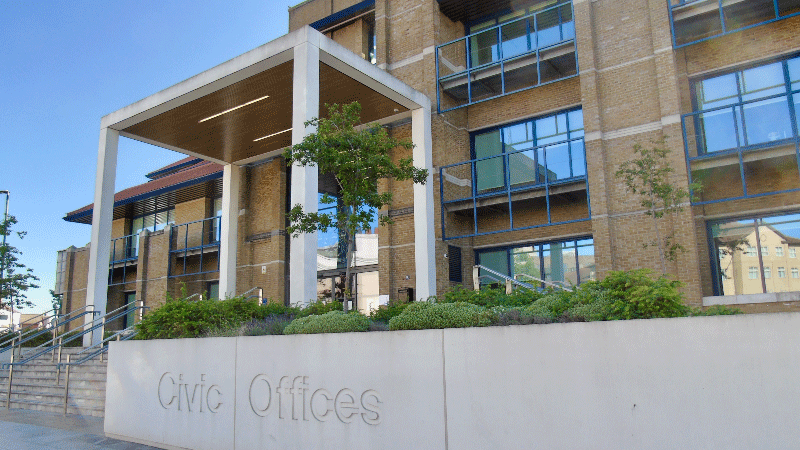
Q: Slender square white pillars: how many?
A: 4